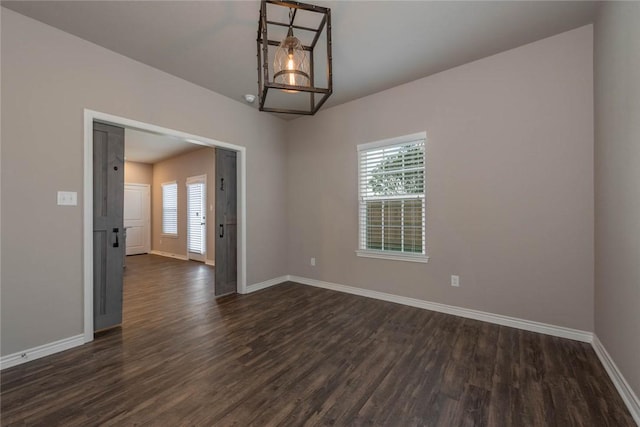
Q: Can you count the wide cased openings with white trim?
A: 1